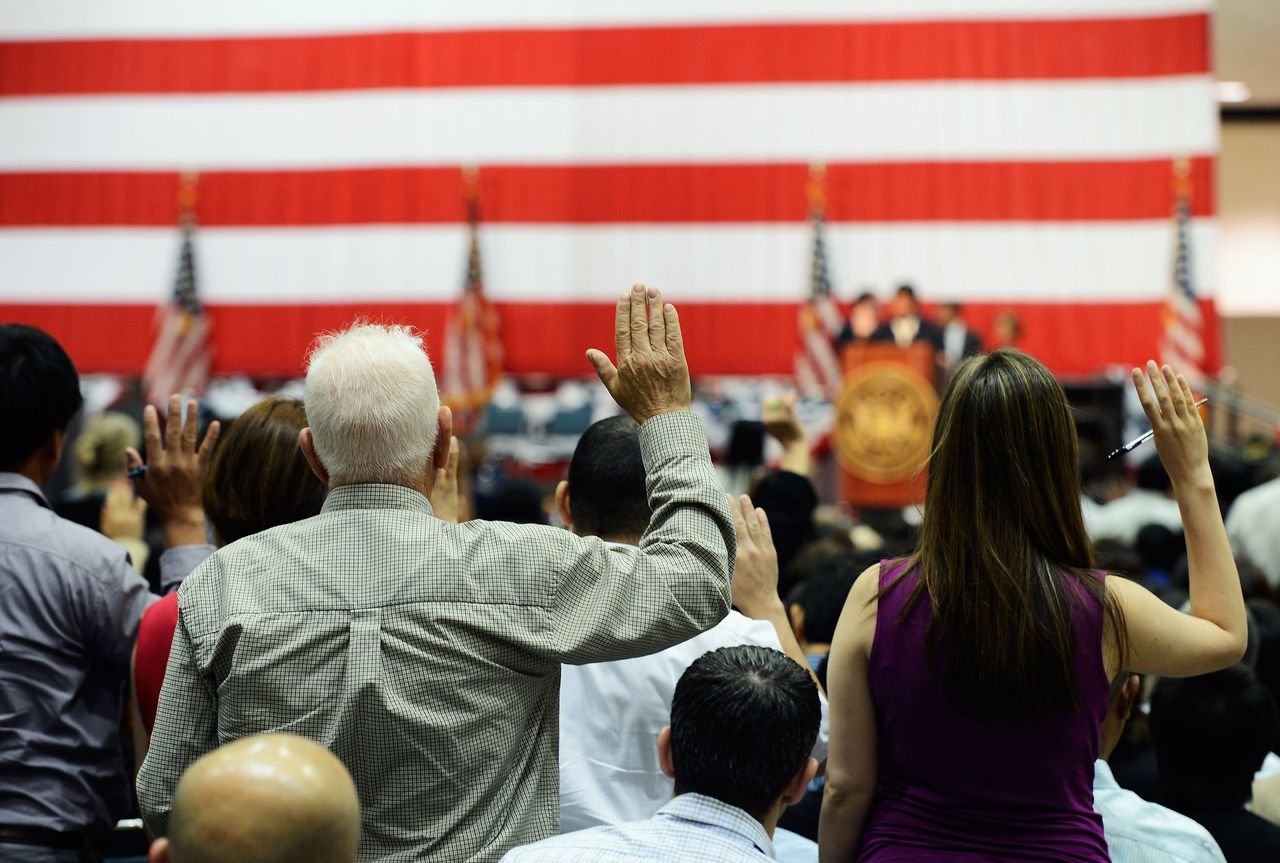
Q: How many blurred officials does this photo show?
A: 4